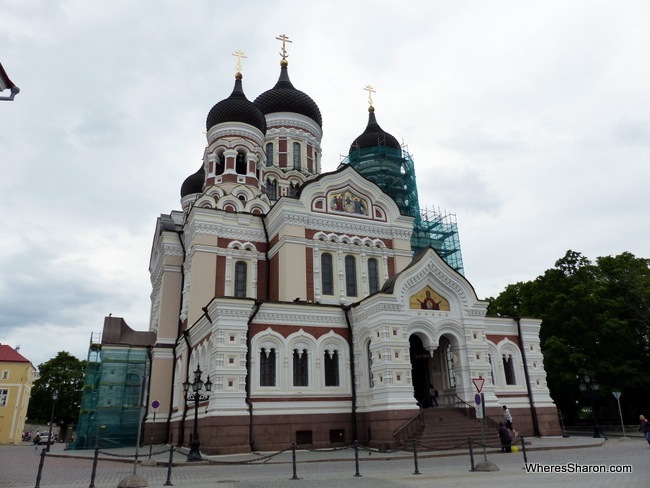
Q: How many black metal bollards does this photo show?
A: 8